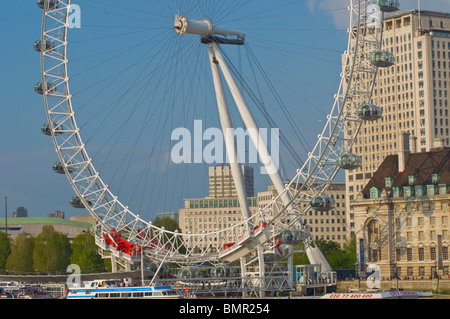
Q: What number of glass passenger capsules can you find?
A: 15